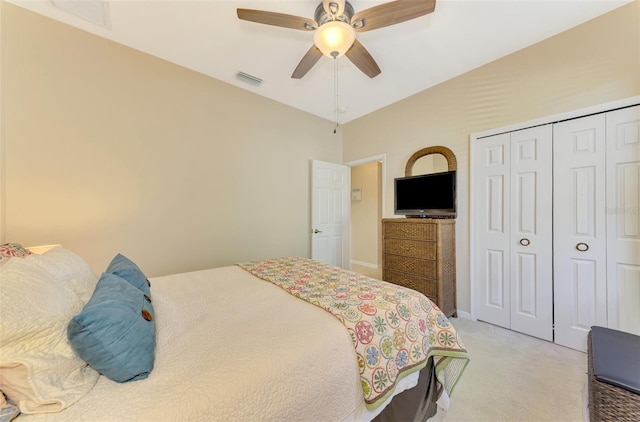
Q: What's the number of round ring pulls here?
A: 2